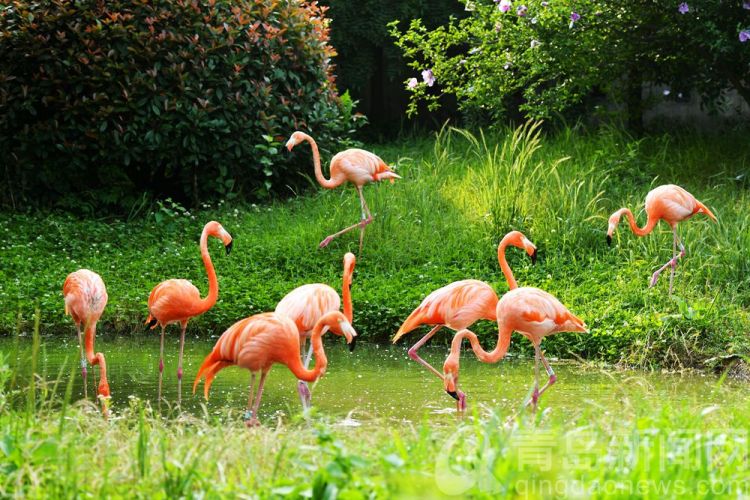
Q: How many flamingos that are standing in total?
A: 8